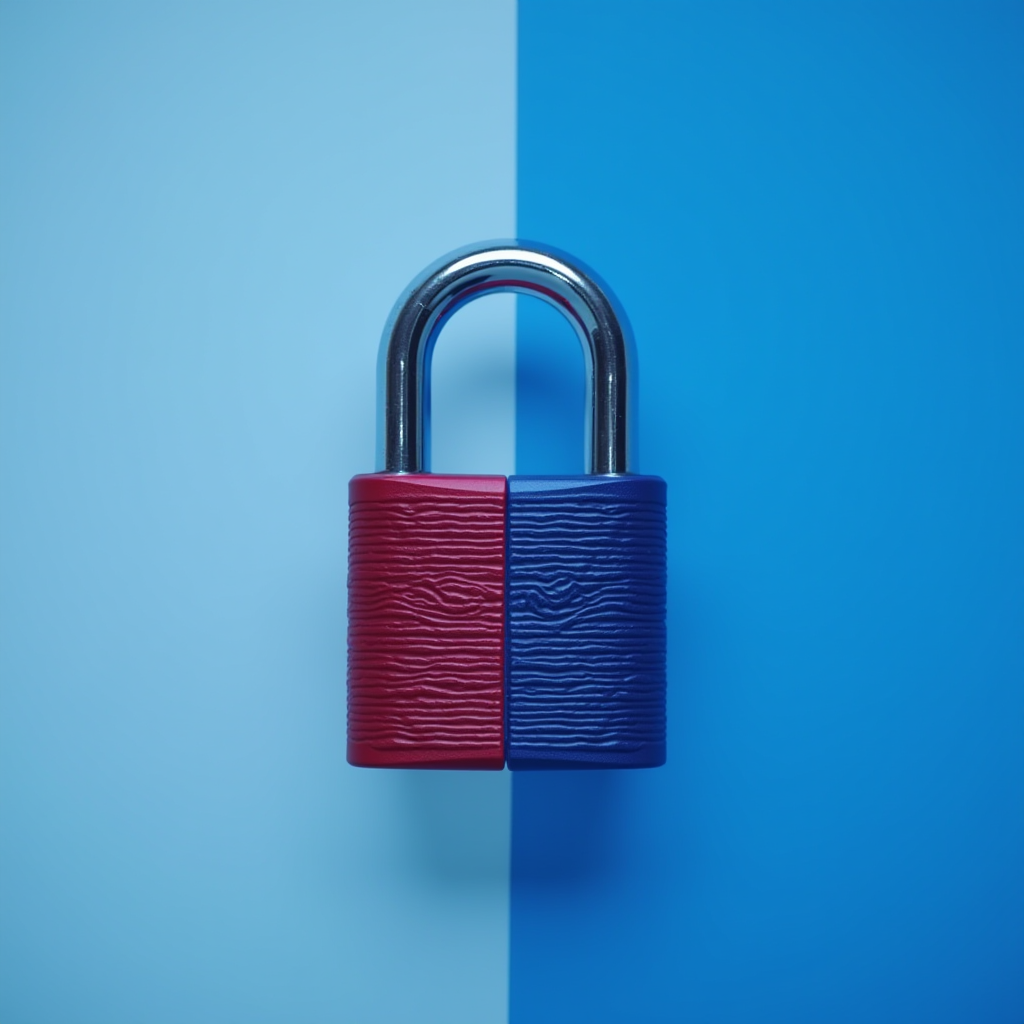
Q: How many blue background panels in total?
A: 2